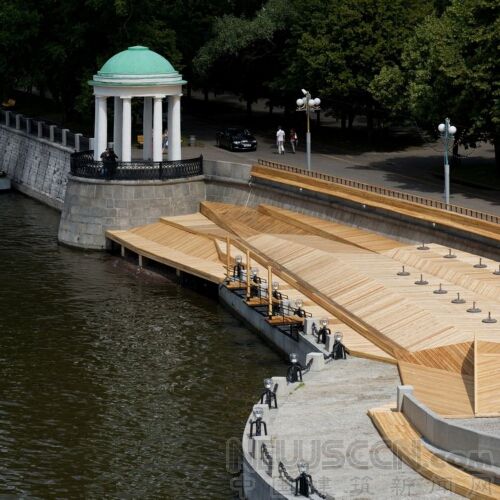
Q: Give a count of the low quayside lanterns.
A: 10